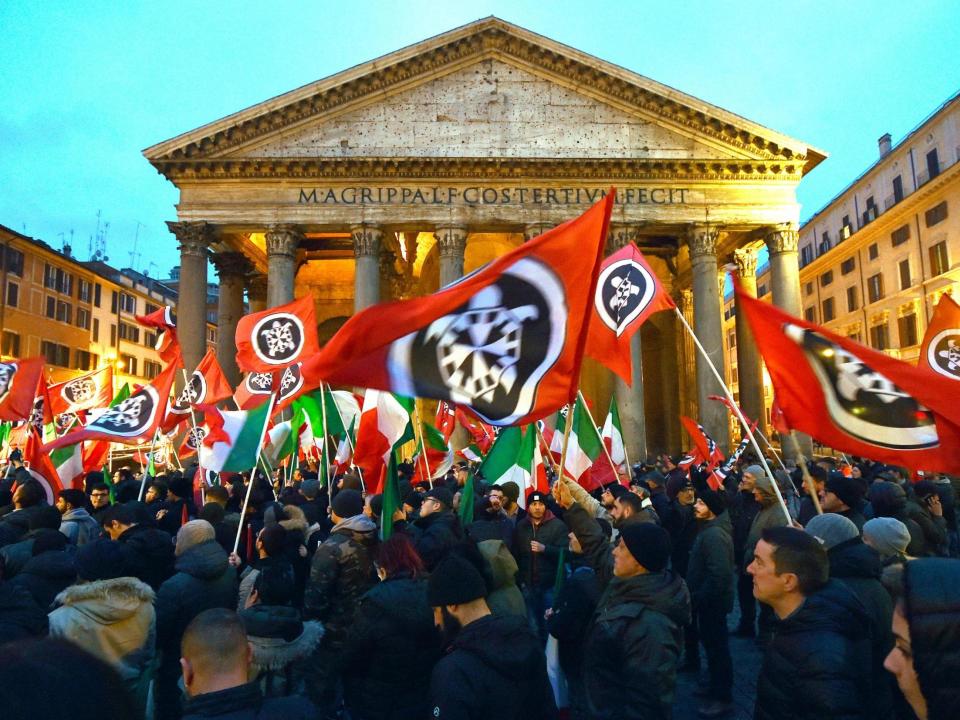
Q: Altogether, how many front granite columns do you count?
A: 8